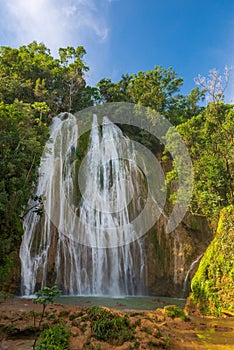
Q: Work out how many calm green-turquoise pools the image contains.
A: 1